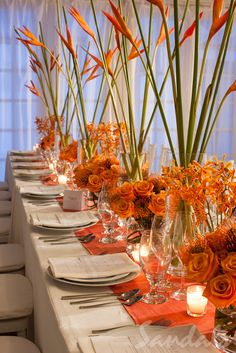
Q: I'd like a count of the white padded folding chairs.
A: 7